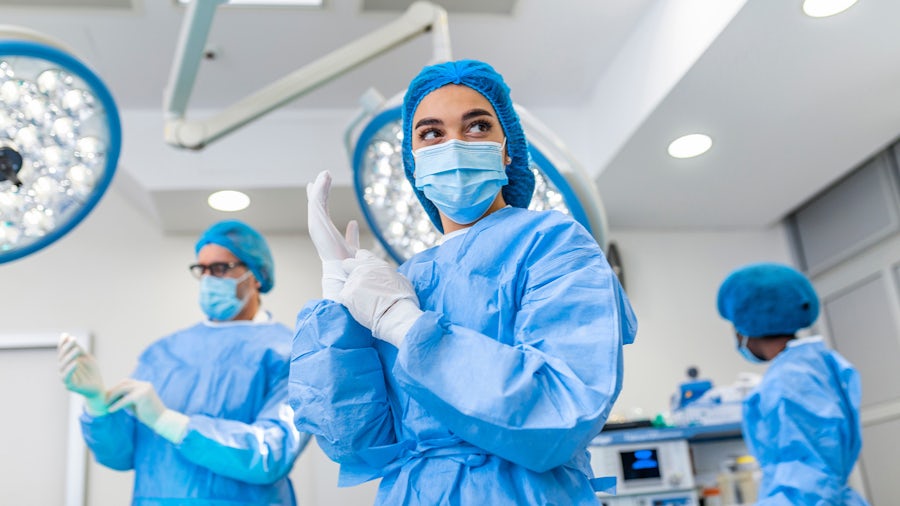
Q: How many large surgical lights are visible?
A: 2